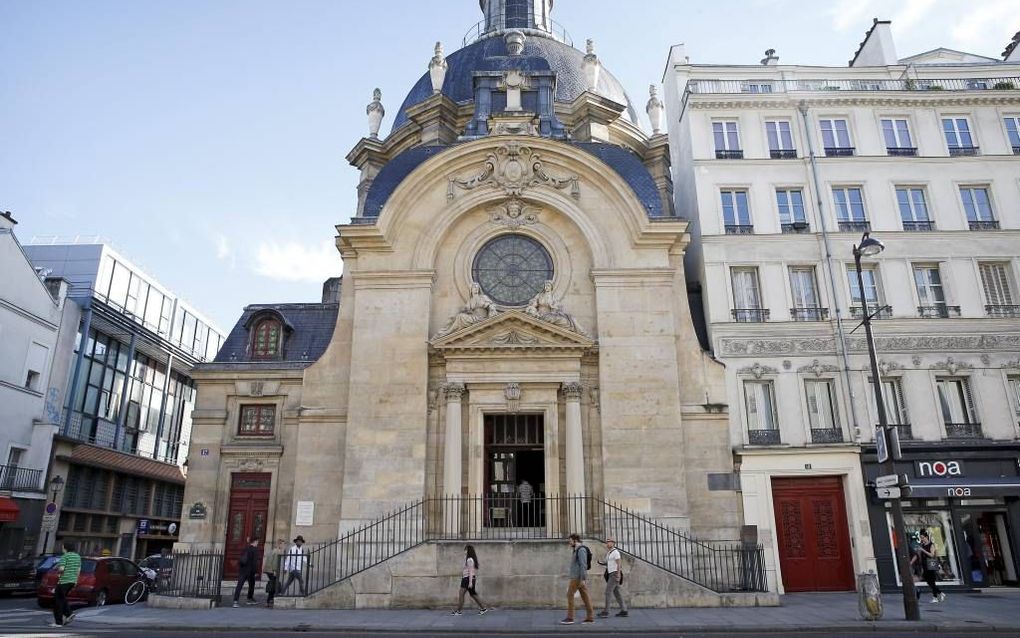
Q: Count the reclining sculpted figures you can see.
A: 2